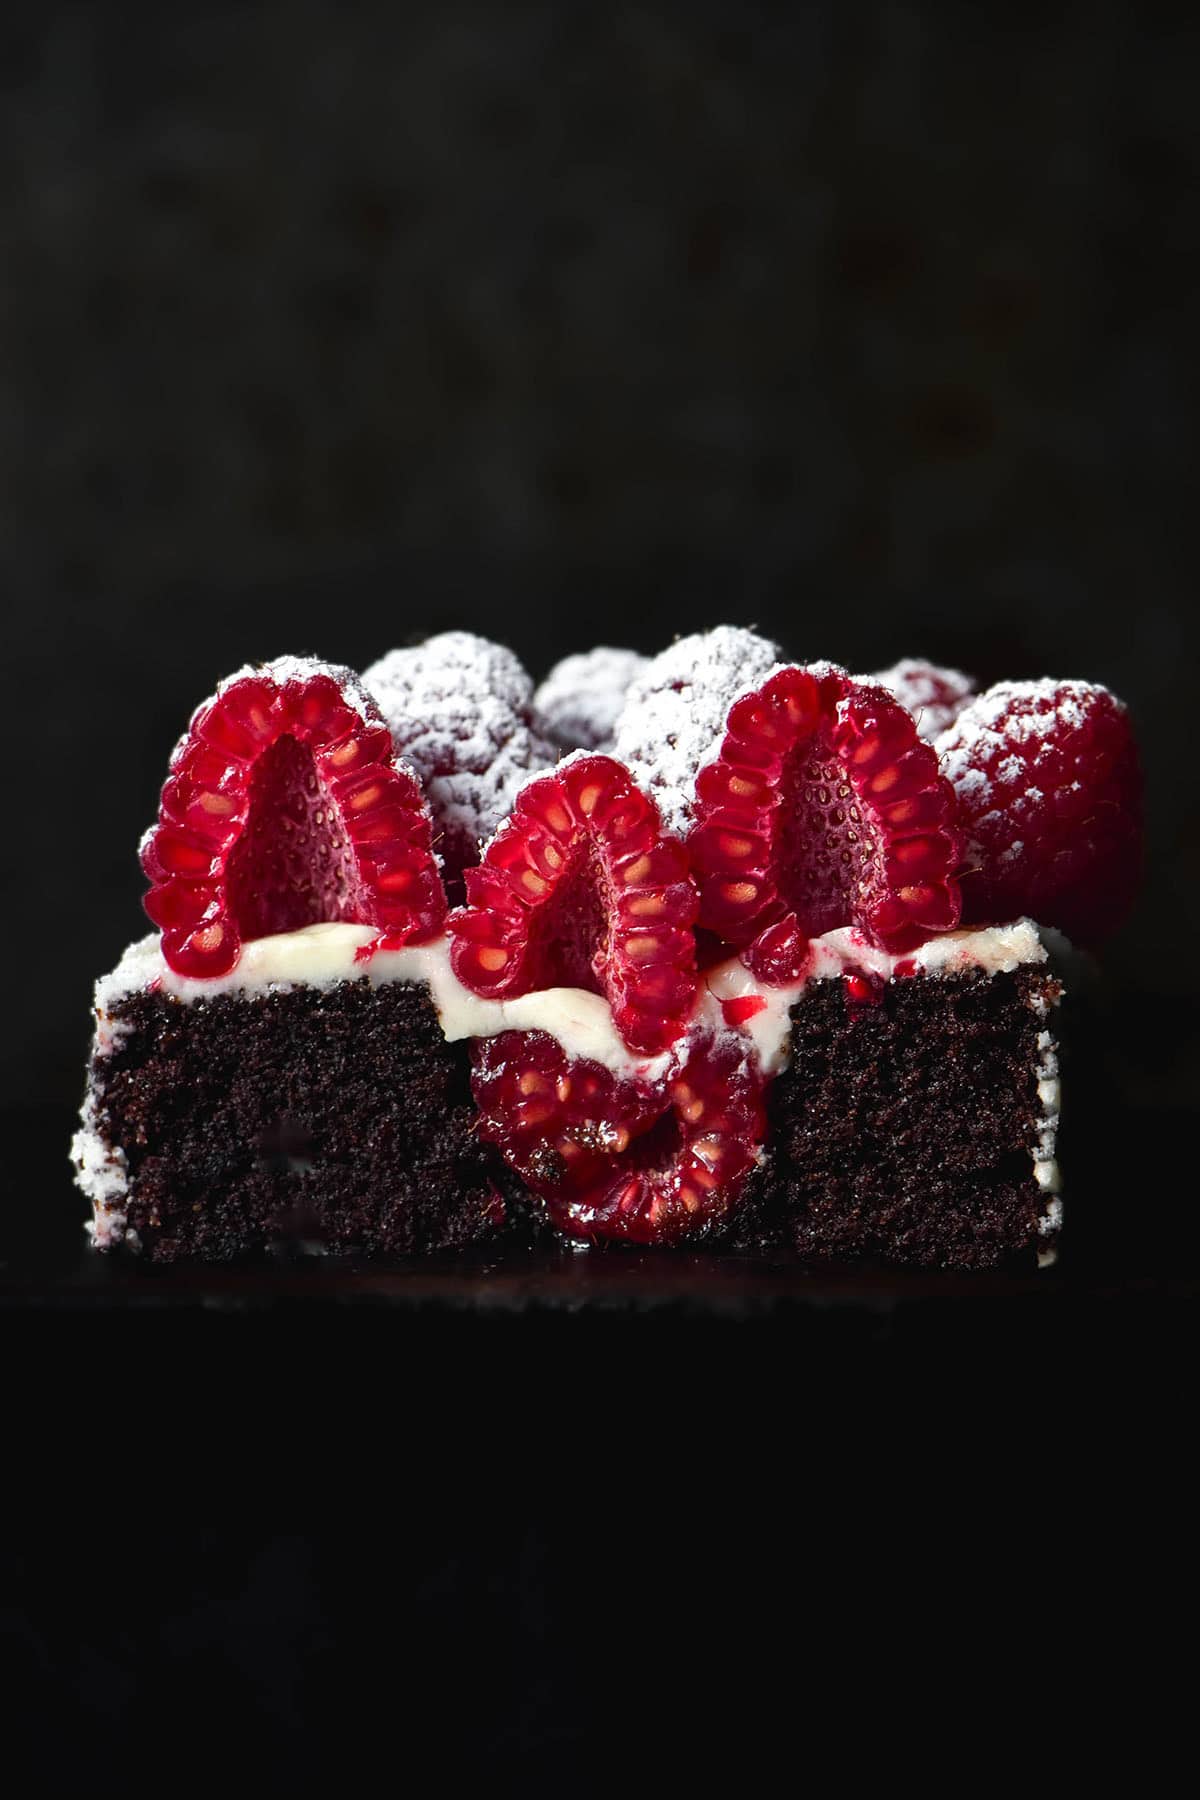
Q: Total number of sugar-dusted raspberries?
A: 8